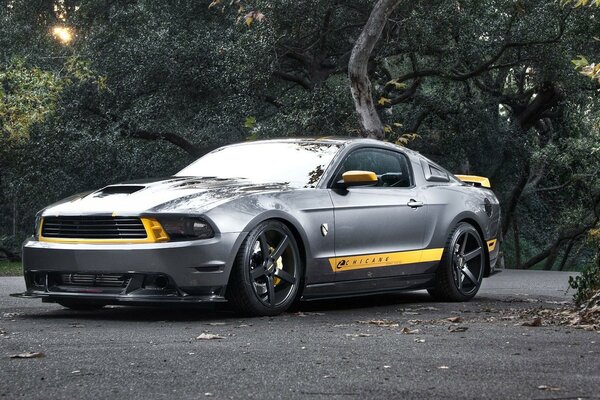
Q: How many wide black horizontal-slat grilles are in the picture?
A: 1